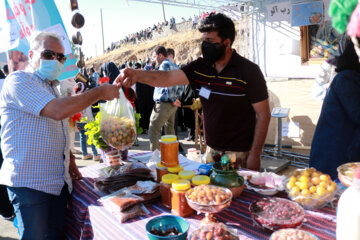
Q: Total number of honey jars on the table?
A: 7